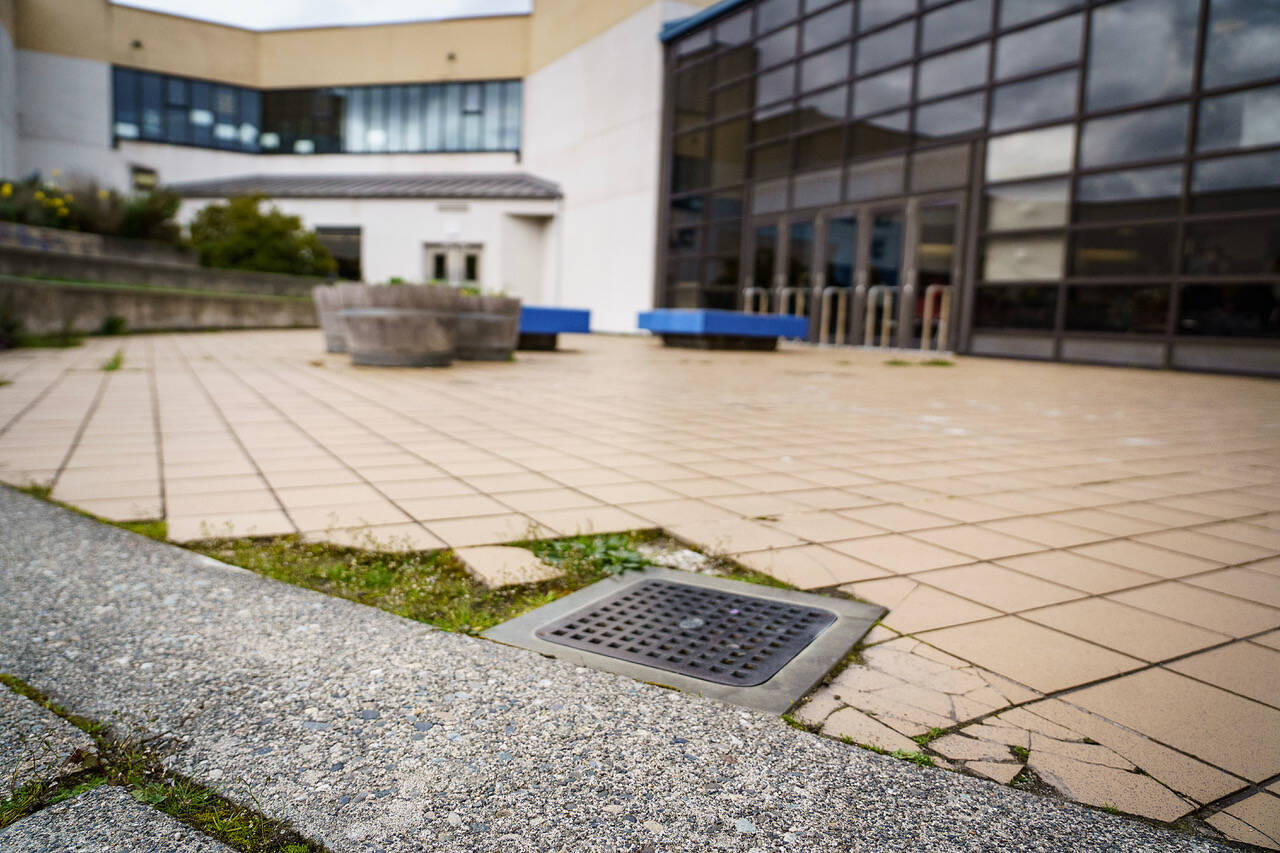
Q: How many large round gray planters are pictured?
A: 3